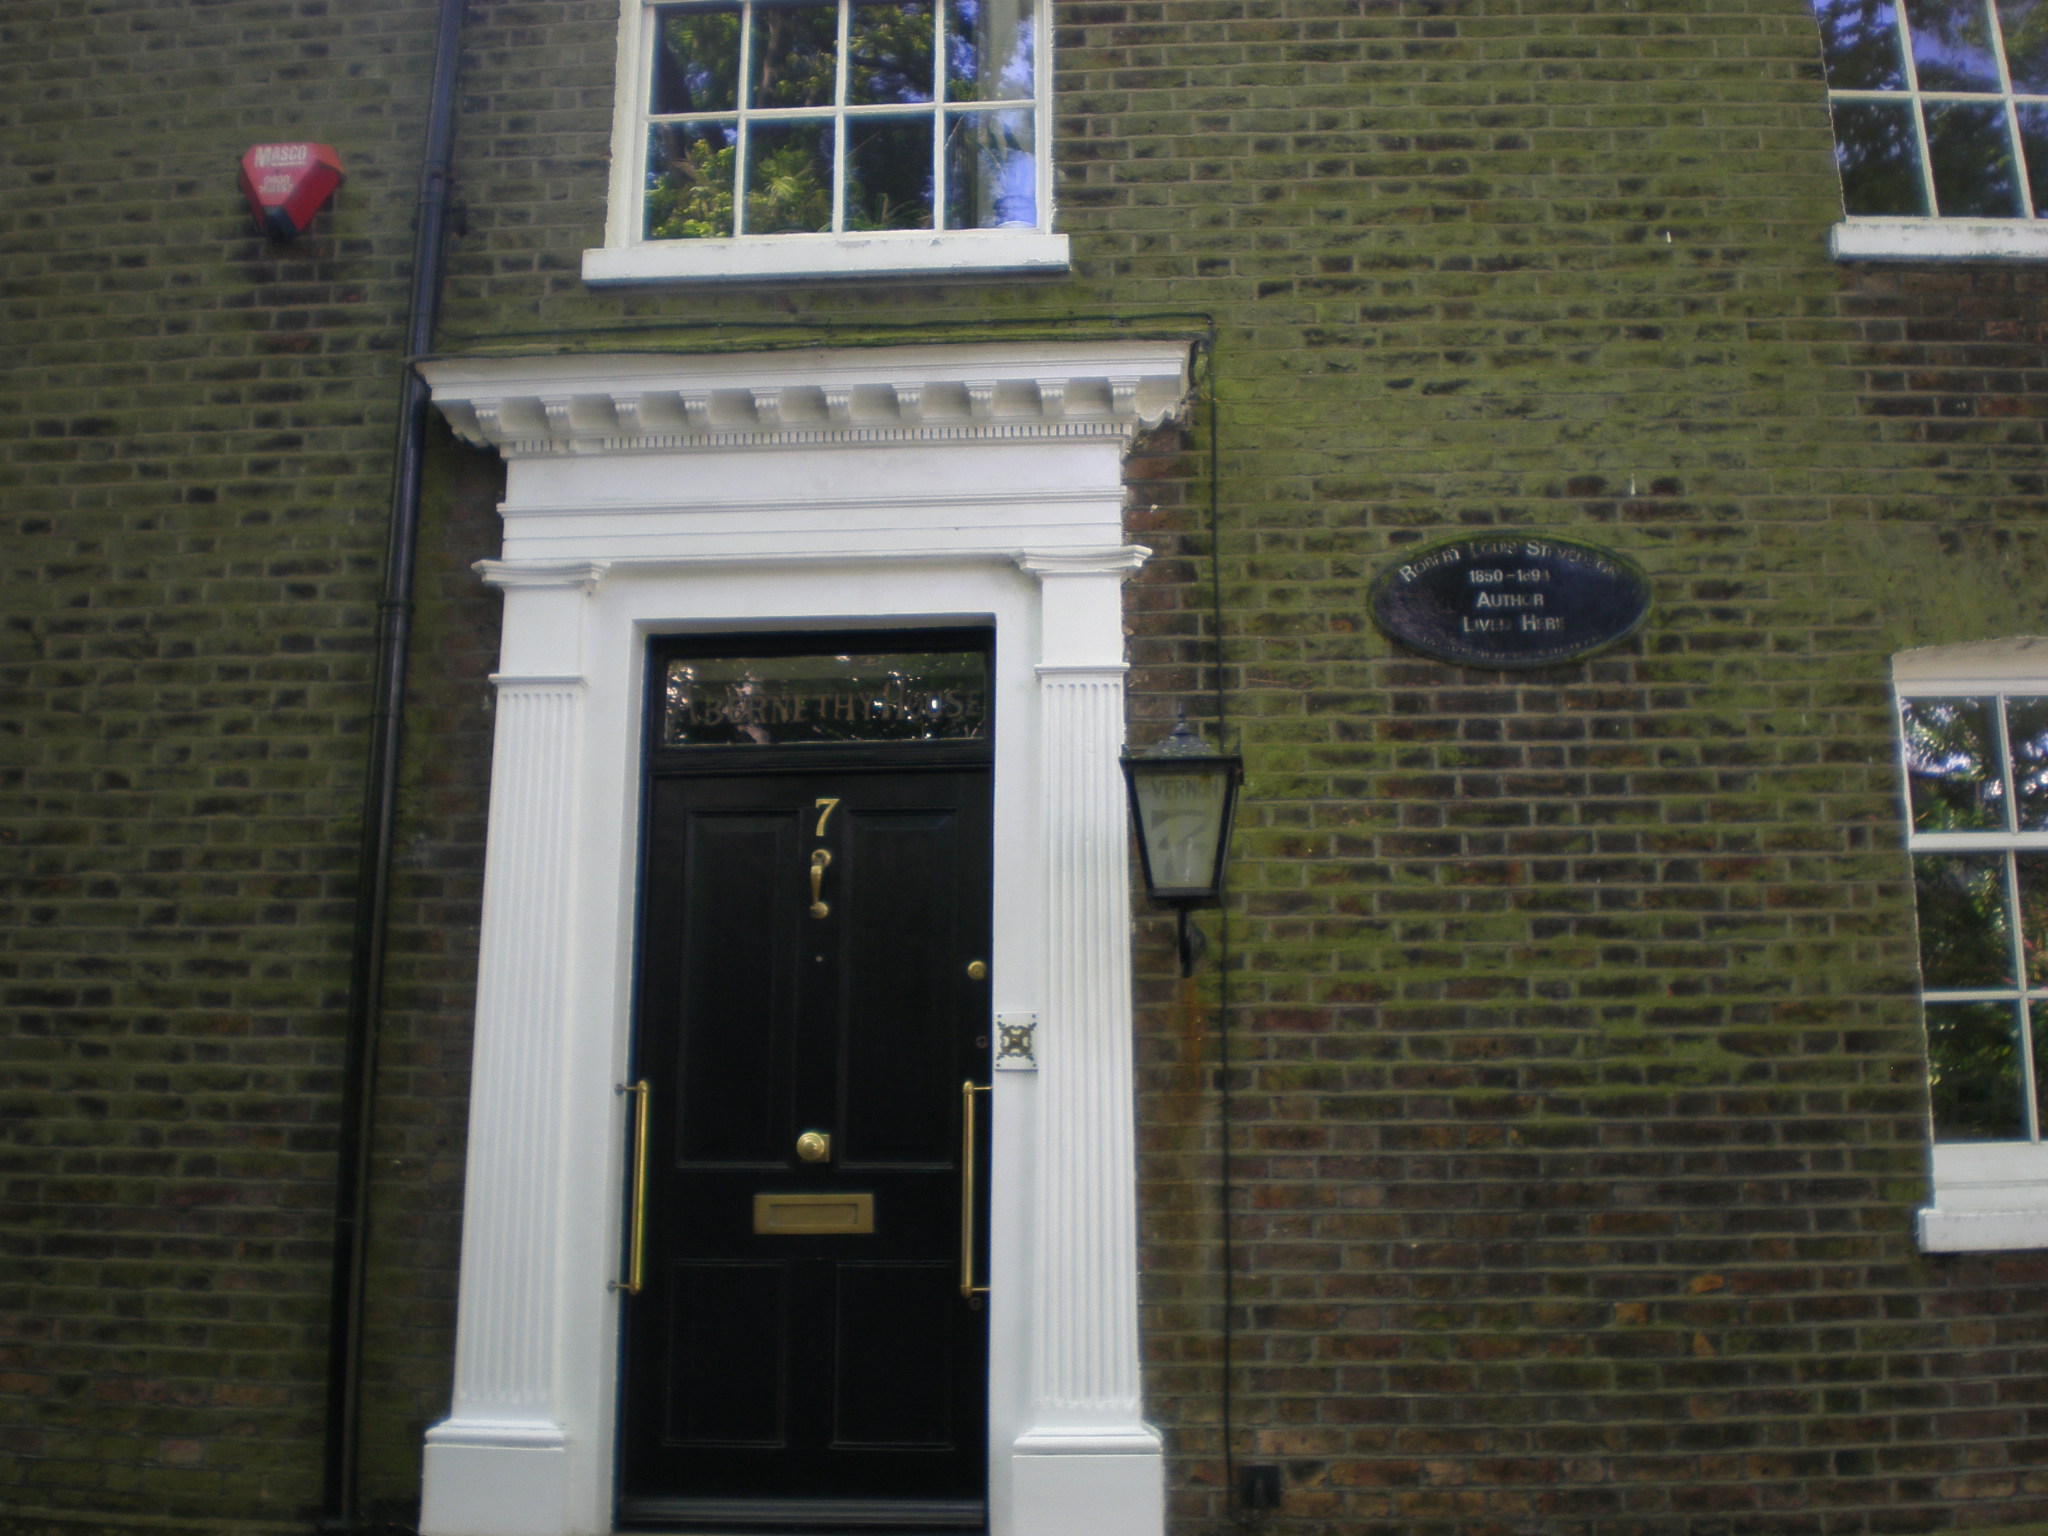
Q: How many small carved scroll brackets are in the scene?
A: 10